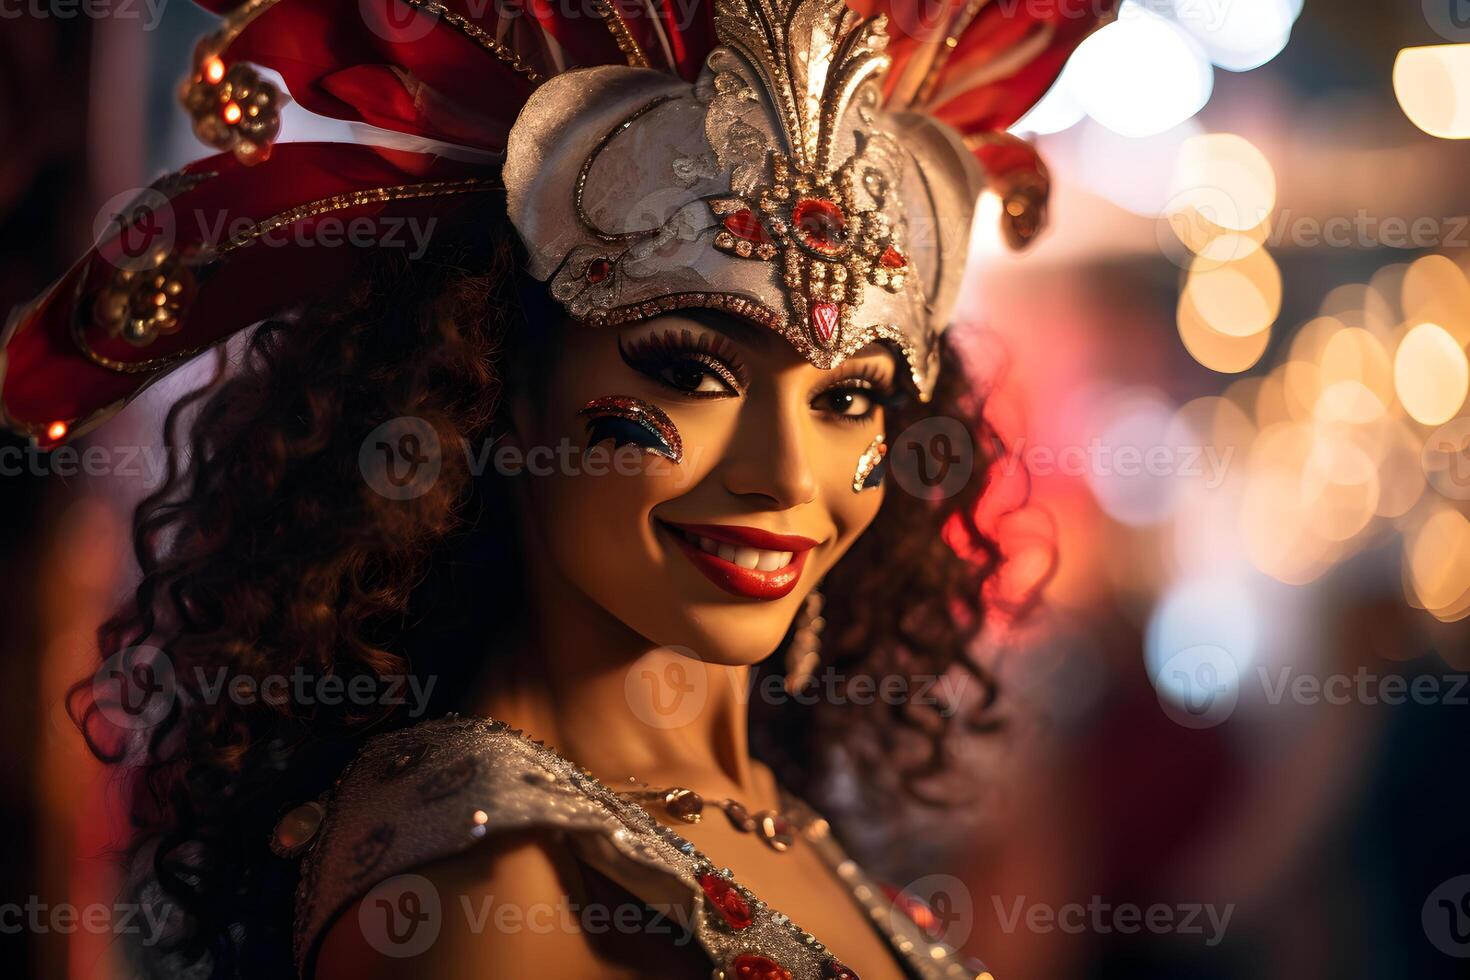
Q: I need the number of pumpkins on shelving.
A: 0